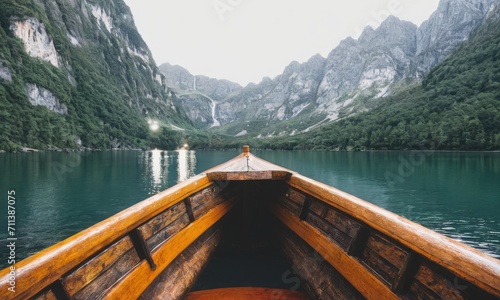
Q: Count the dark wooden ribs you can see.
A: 6